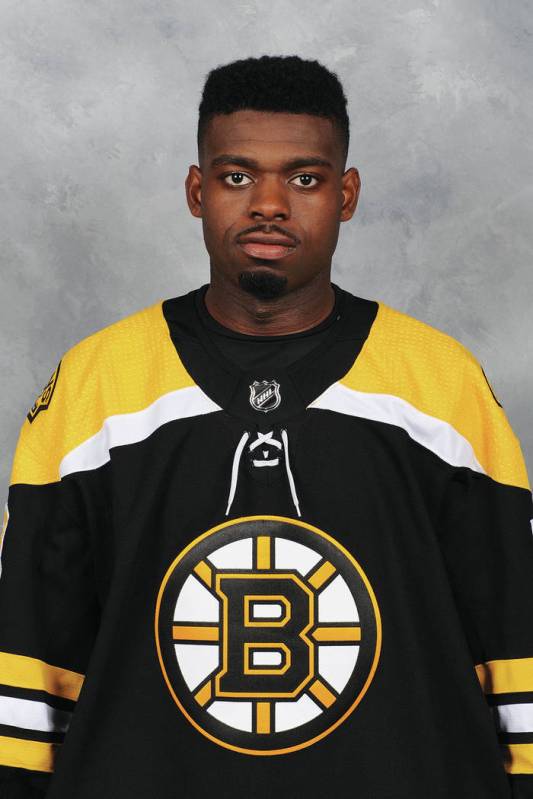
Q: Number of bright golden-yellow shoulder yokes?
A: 2